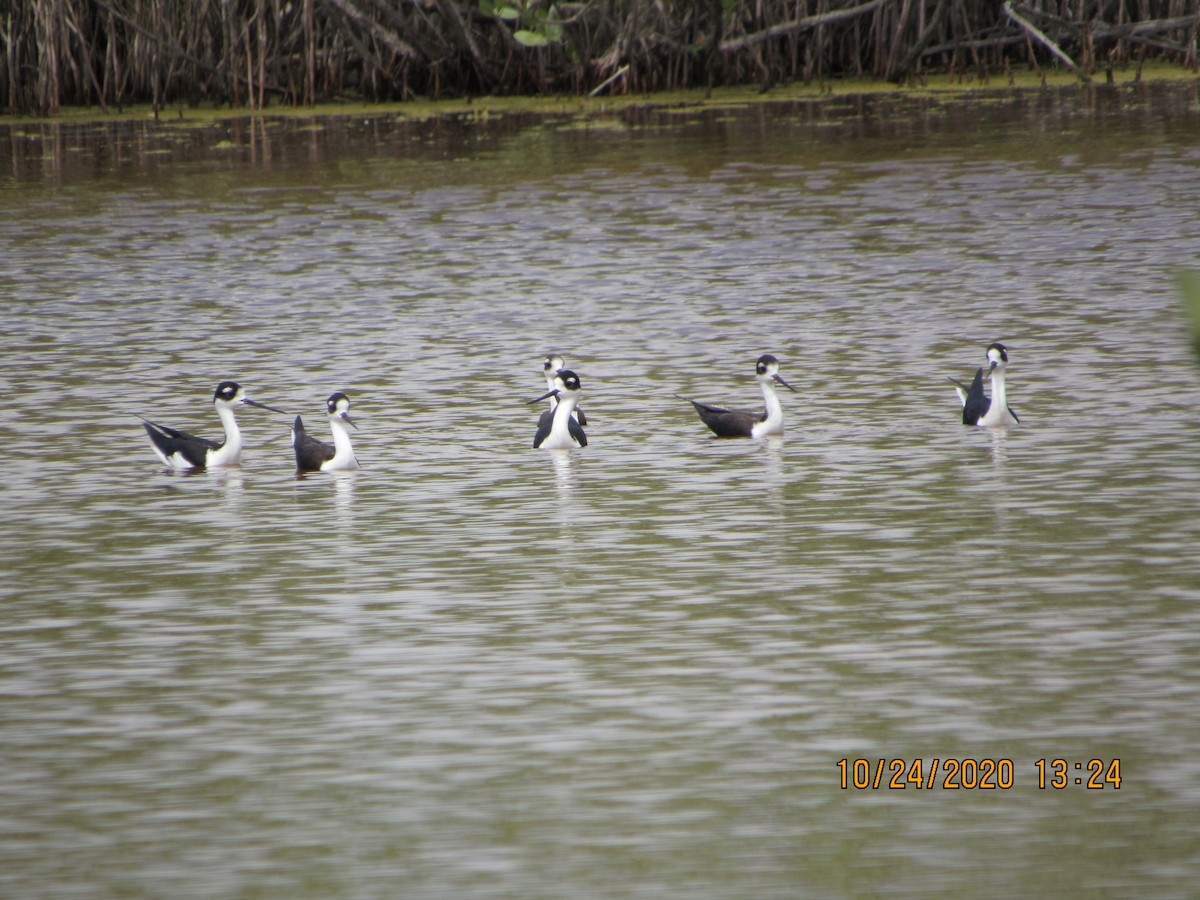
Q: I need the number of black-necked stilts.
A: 6